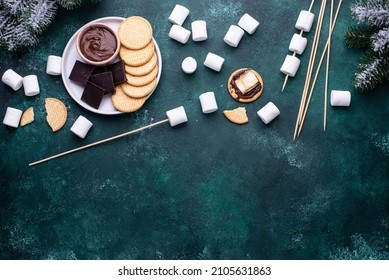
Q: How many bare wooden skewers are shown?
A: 4